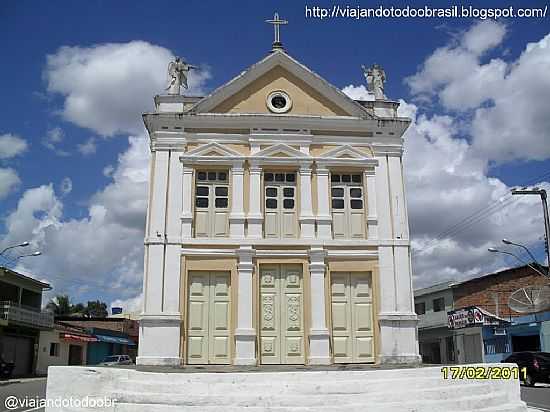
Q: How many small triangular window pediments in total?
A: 3